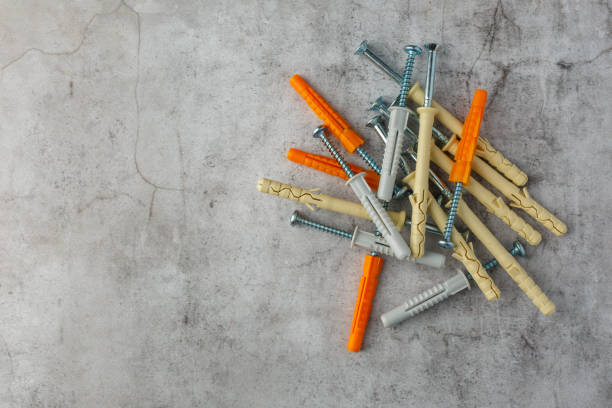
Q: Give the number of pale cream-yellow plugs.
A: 7